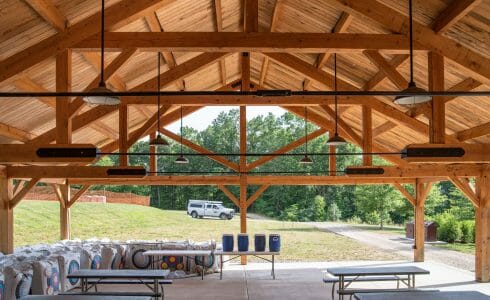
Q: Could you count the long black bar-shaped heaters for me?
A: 4